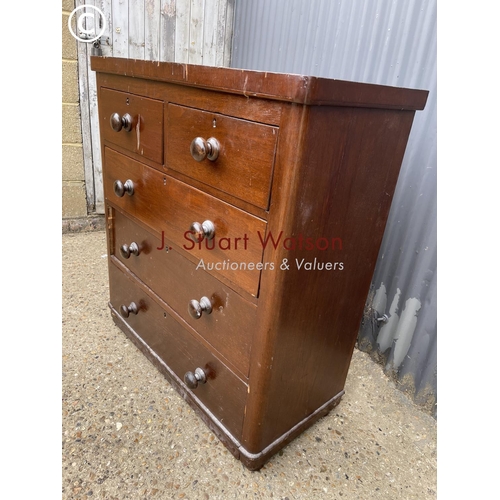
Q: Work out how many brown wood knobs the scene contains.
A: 8